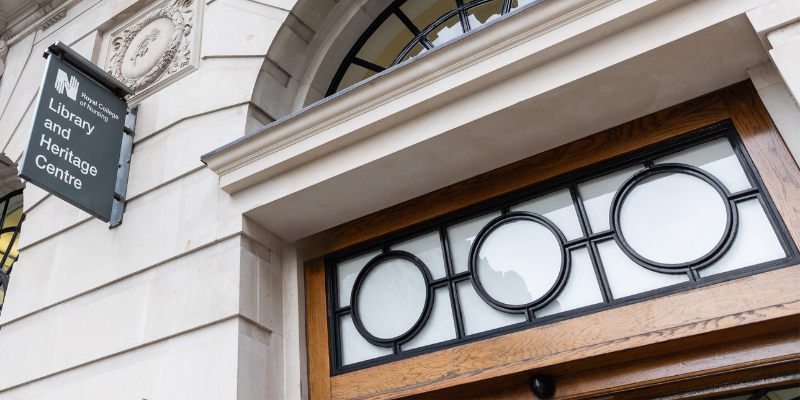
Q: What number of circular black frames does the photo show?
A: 3